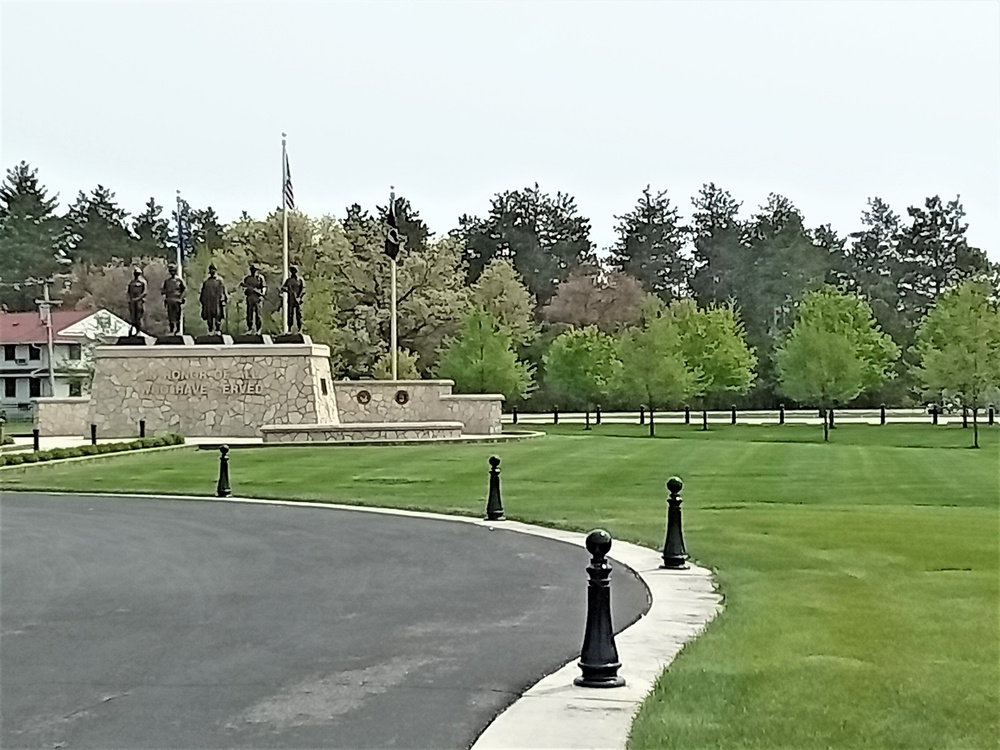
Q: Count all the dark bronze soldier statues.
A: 5